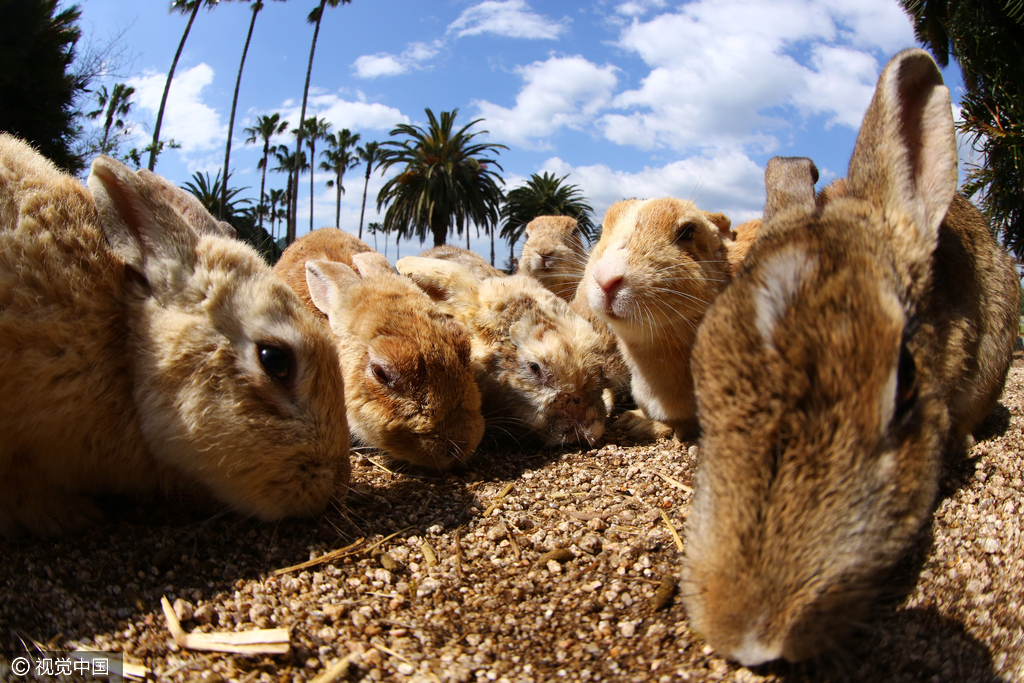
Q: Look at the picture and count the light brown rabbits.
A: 5